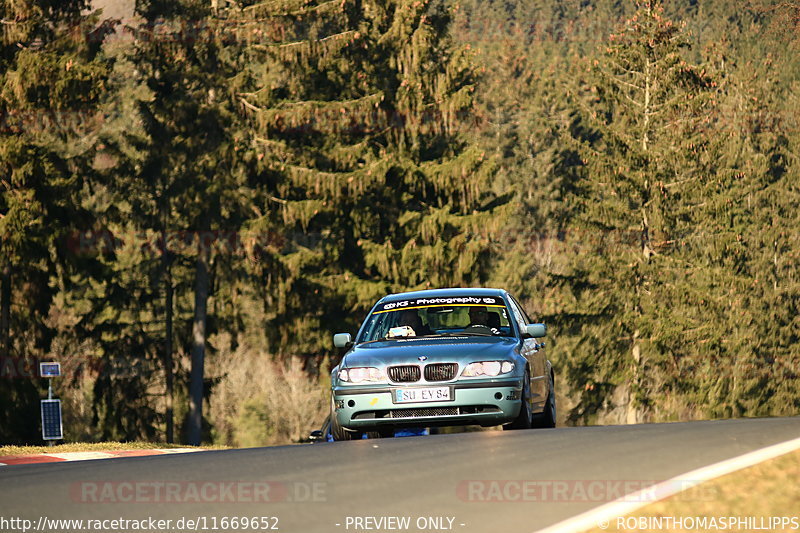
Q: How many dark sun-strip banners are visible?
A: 1